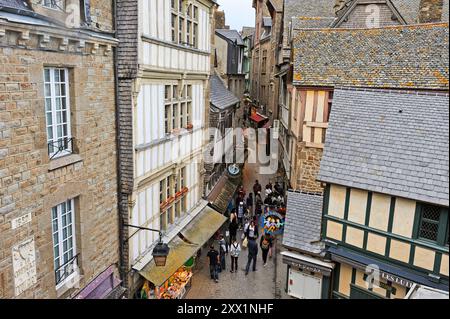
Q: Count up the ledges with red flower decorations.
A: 2